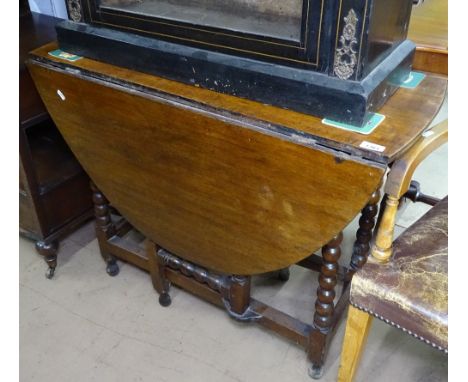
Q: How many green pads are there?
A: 3